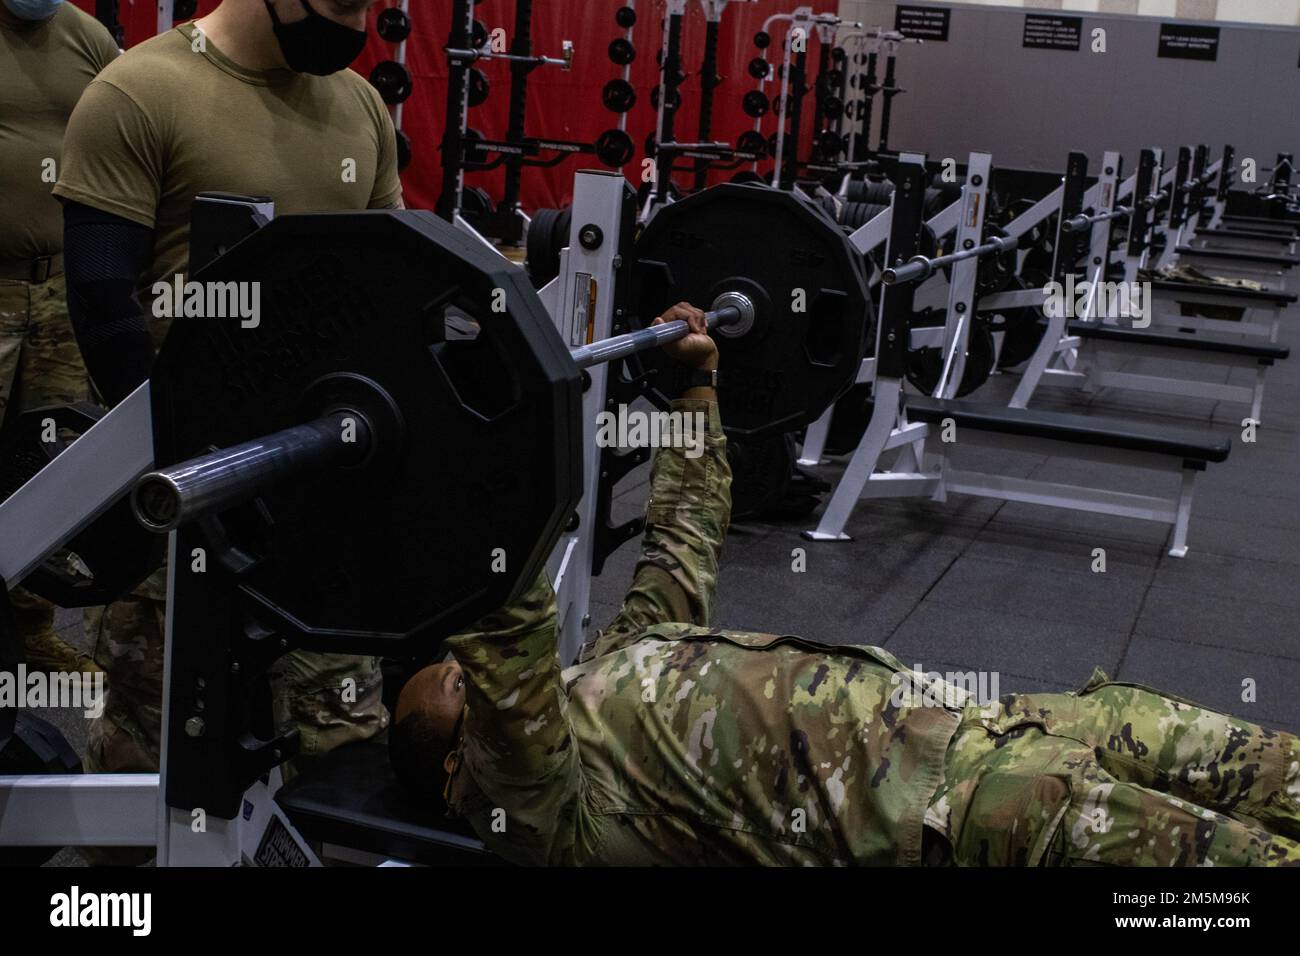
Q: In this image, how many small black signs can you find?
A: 3